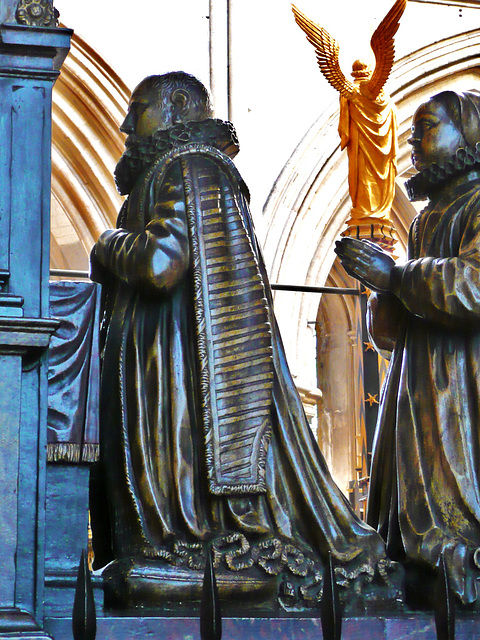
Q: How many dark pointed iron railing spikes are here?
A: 4